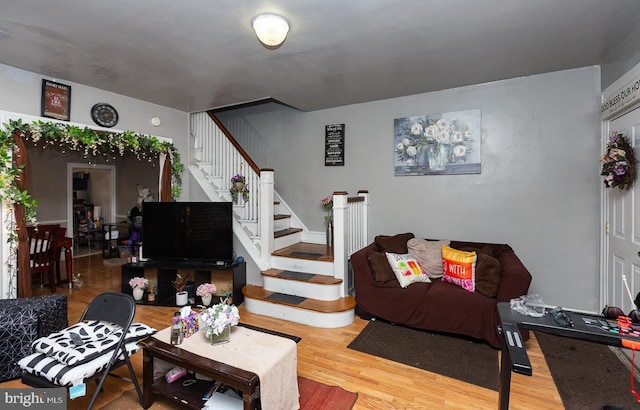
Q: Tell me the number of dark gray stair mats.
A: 4